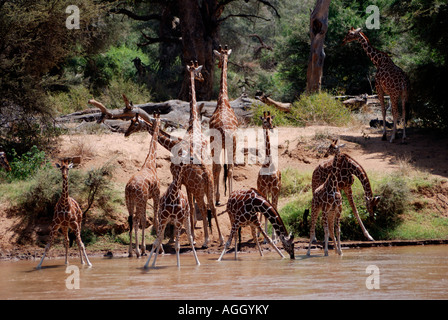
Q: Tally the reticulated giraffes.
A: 11